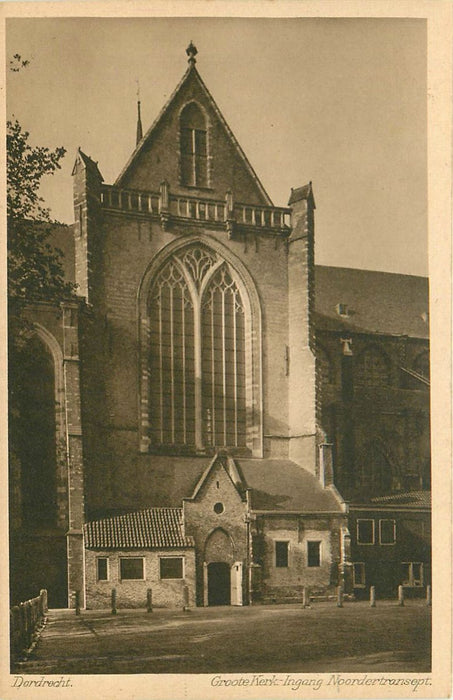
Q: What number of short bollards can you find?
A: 9